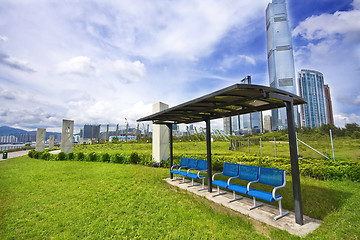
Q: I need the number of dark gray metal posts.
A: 3